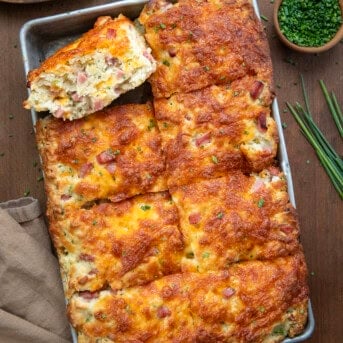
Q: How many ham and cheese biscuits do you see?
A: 8